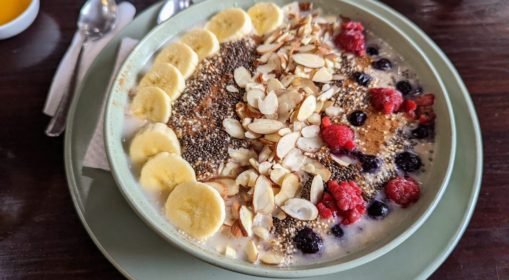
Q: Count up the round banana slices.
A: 9